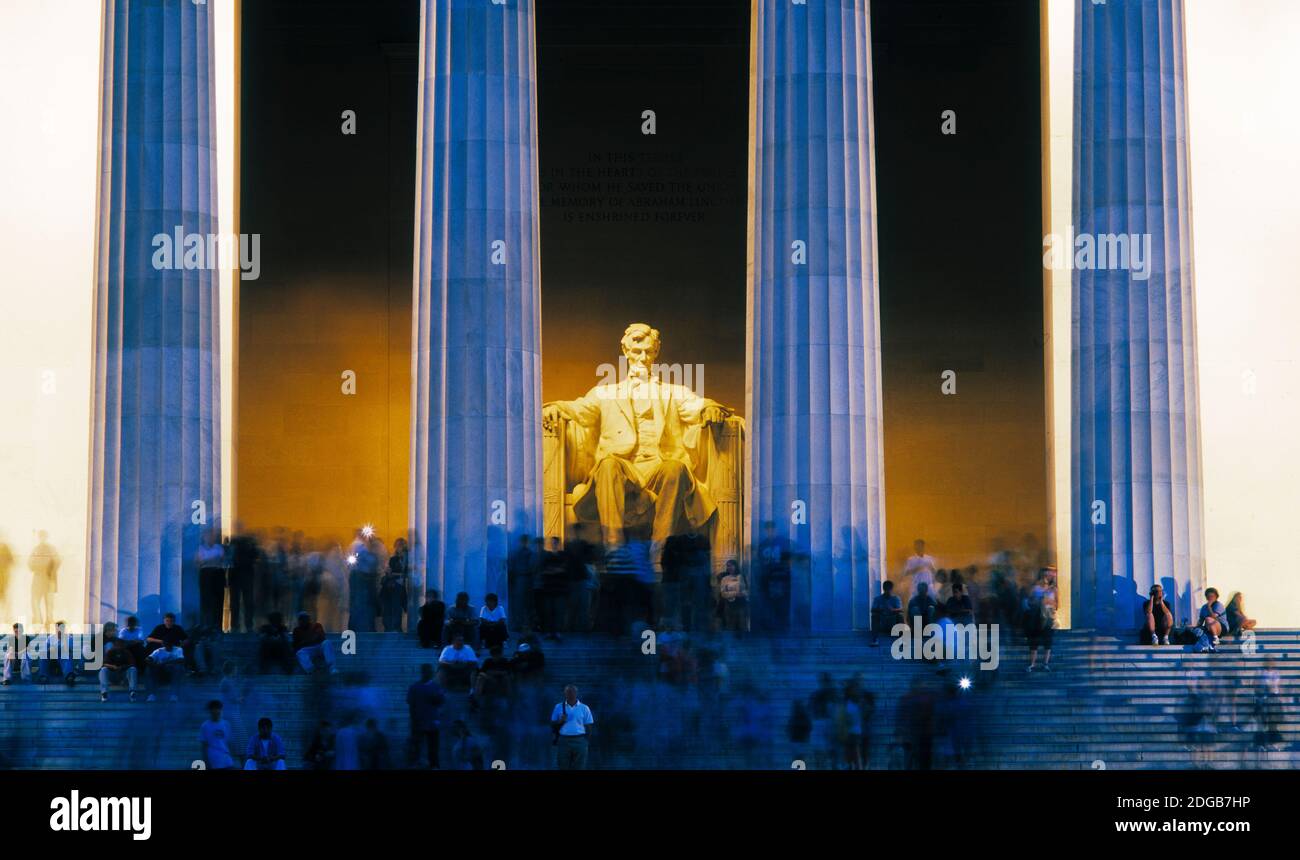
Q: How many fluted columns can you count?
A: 4